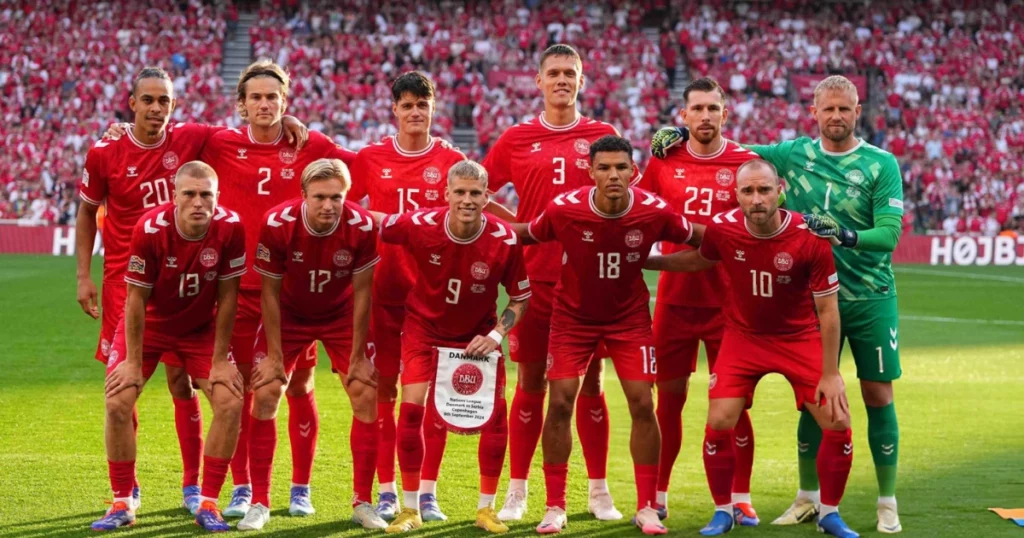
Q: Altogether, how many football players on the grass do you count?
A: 11